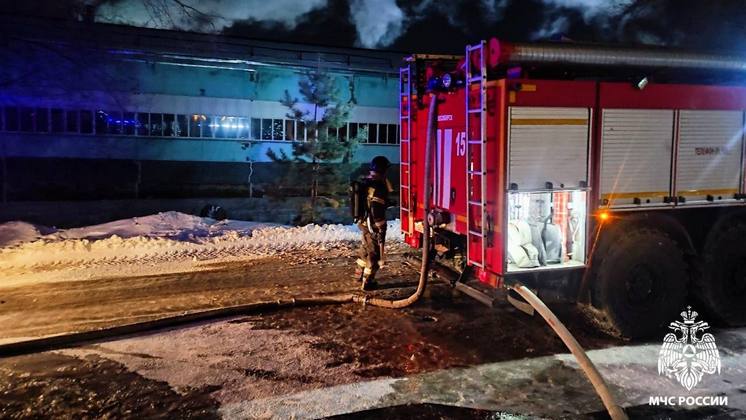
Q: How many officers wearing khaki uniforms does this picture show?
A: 1